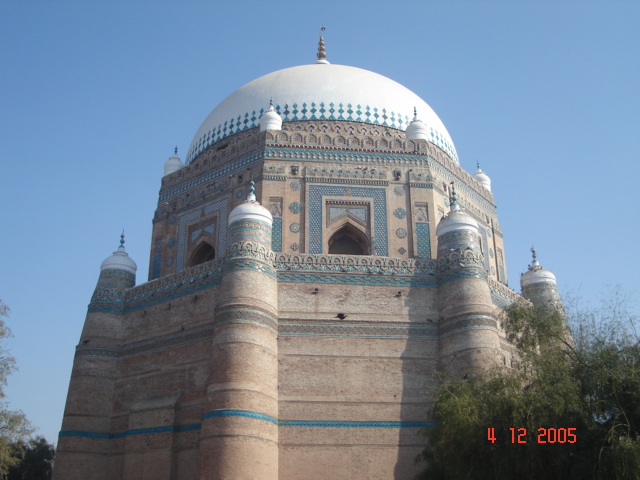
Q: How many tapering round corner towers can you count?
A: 4